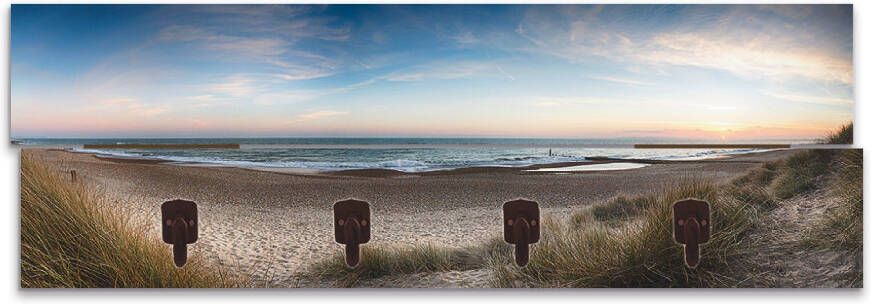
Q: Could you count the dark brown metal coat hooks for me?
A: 4